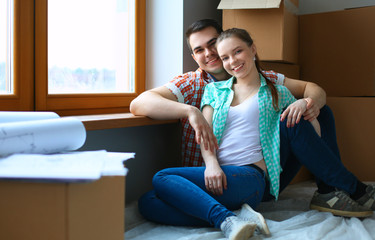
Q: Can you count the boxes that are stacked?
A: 4